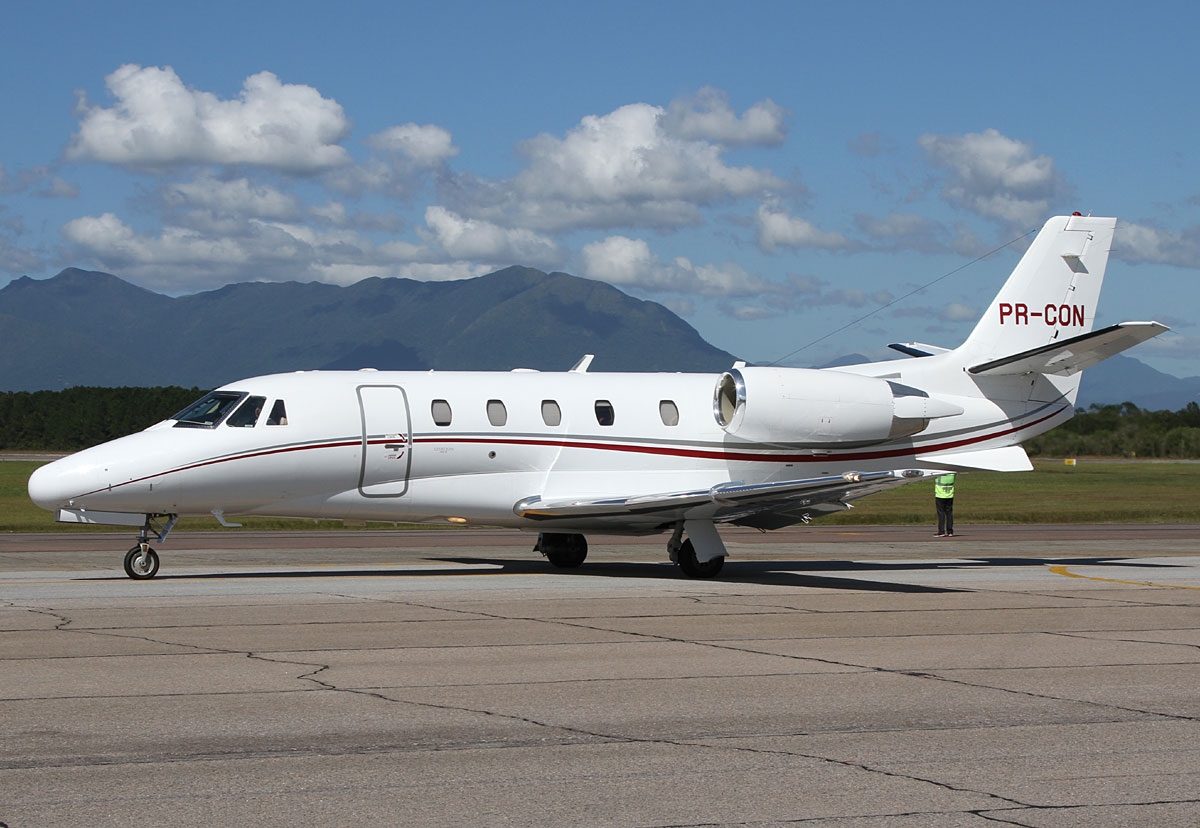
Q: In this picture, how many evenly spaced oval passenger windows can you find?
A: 5